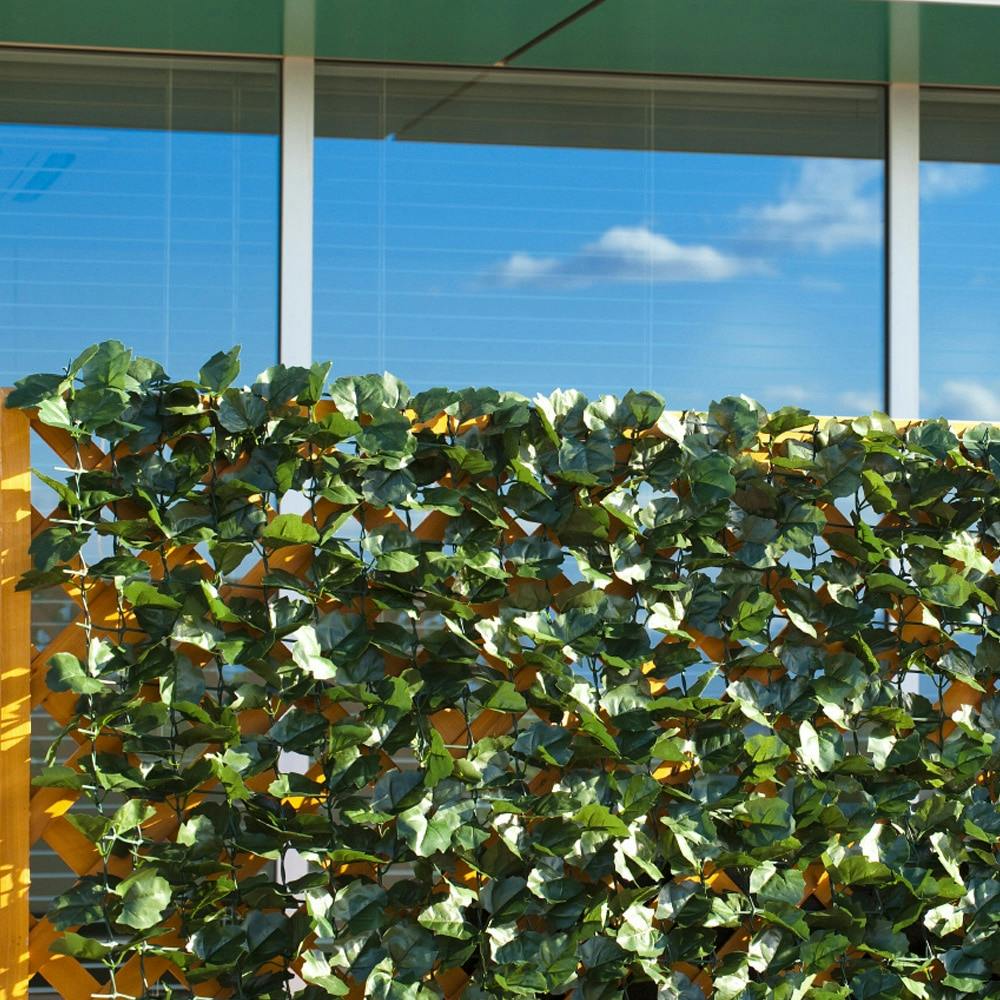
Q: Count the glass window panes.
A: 3